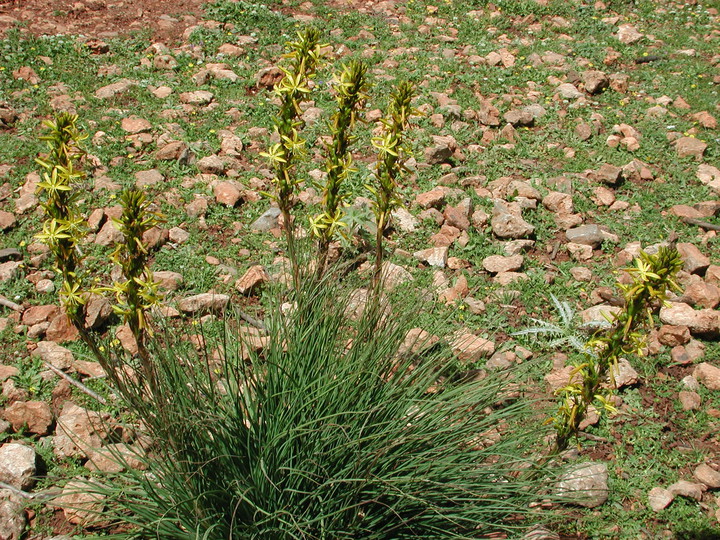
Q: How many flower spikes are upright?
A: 5